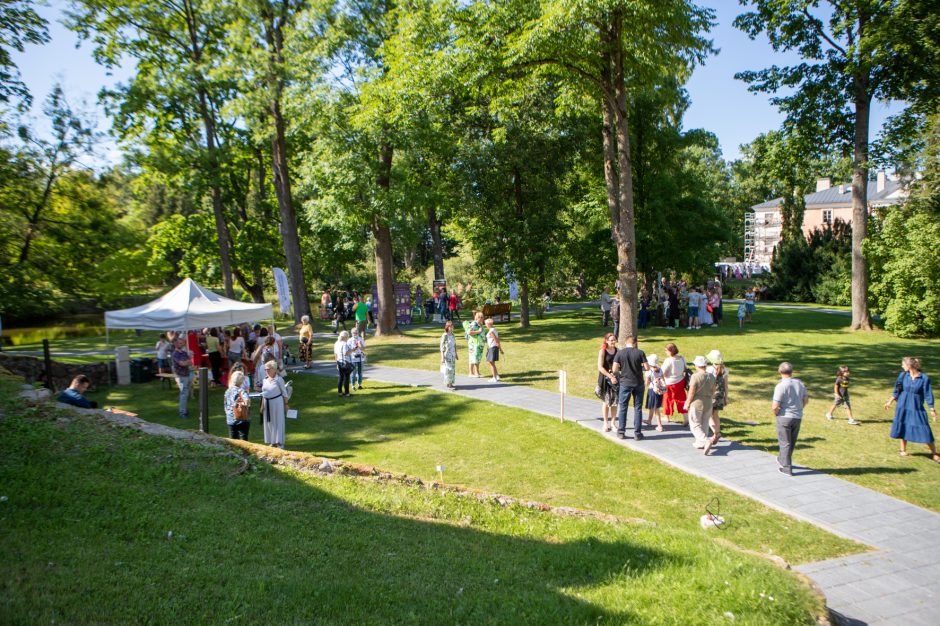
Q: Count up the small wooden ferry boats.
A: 0